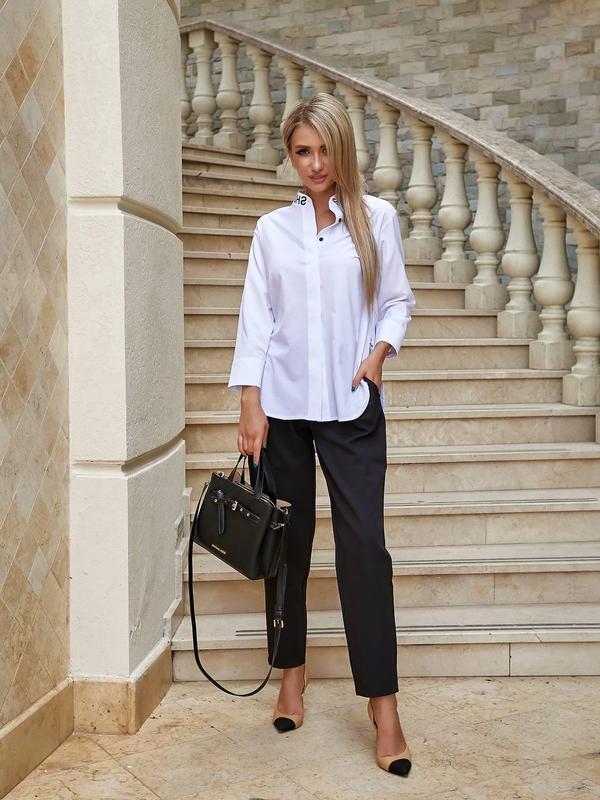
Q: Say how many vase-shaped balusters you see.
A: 14